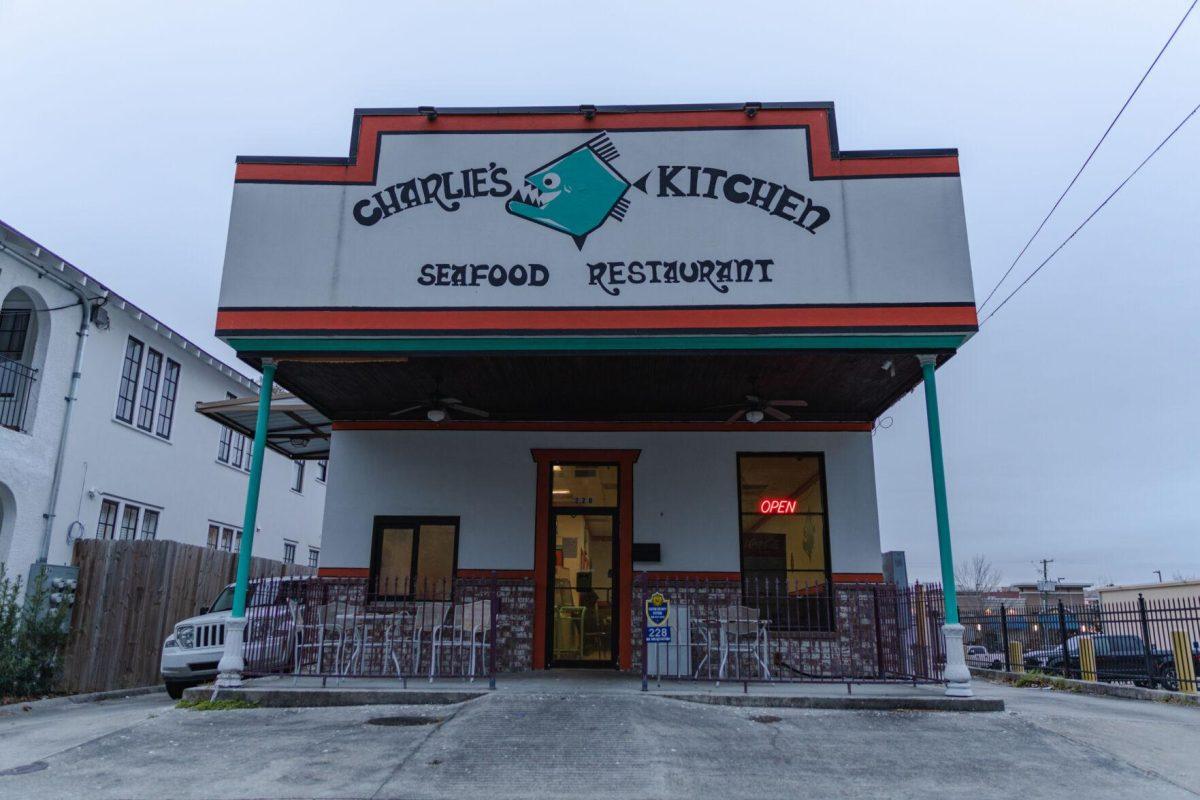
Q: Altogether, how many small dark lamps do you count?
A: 3